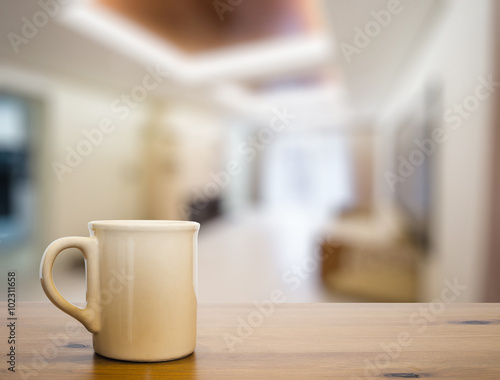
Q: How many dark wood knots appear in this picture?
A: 3